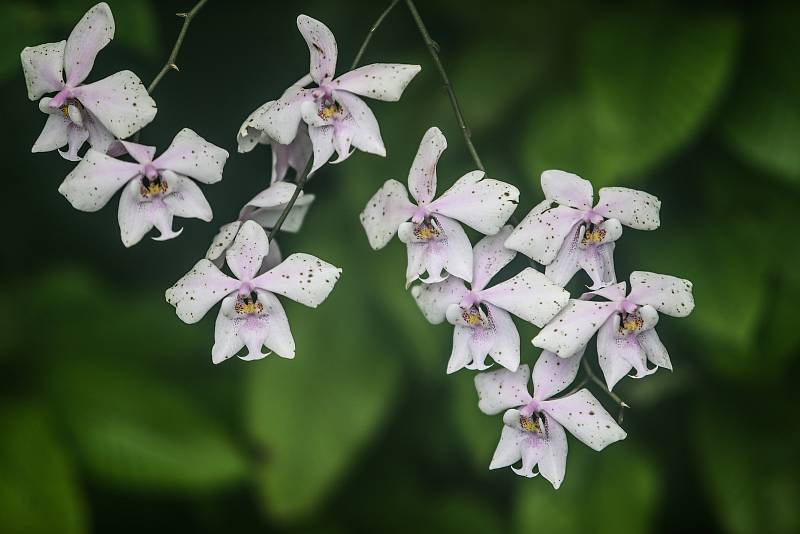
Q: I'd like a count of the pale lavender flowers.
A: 11